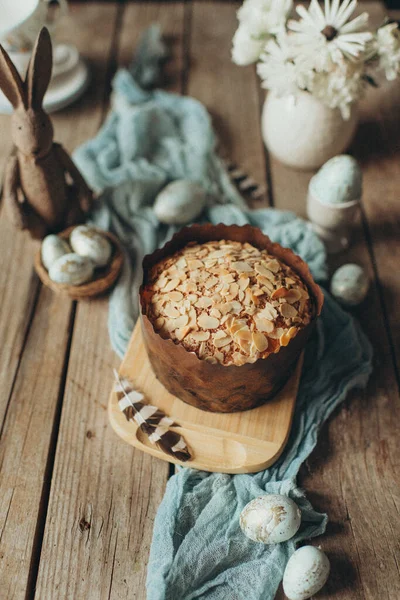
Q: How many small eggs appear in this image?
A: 8